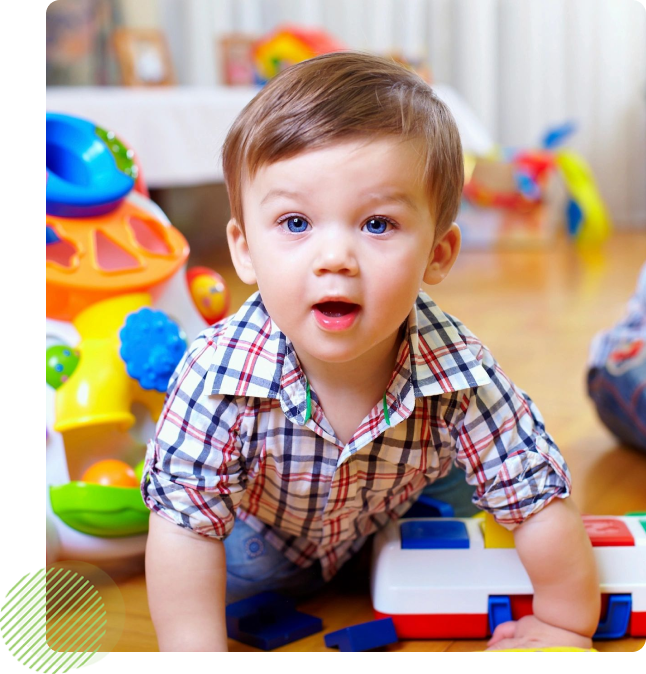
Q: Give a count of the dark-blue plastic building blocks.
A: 2